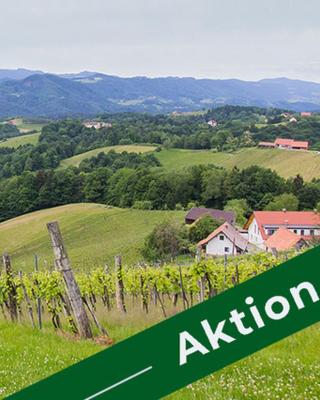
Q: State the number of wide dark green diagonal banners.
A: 1